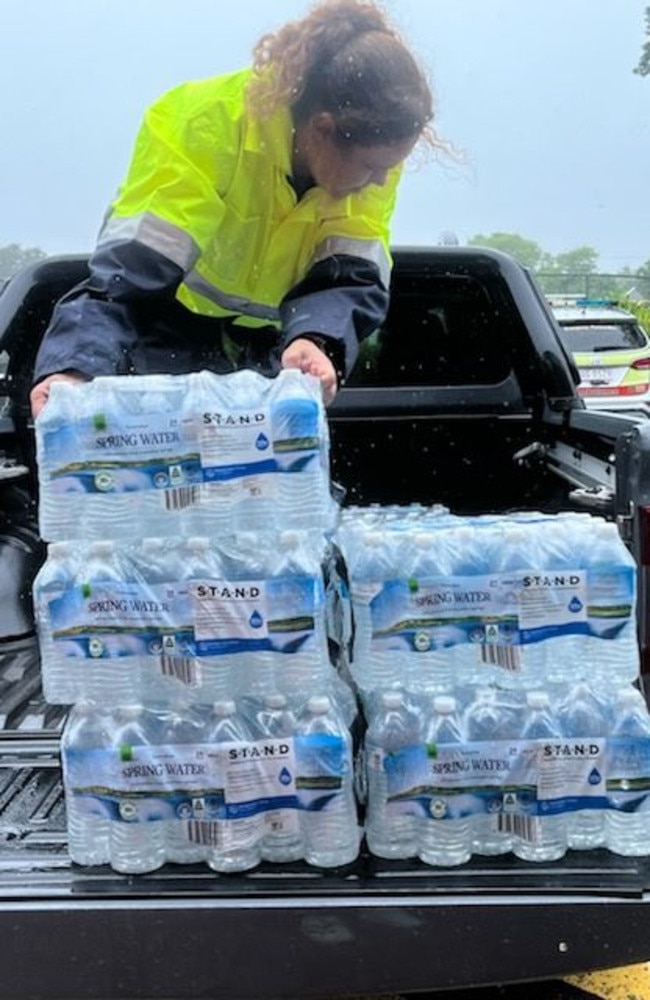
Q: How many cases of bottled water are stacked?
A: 5